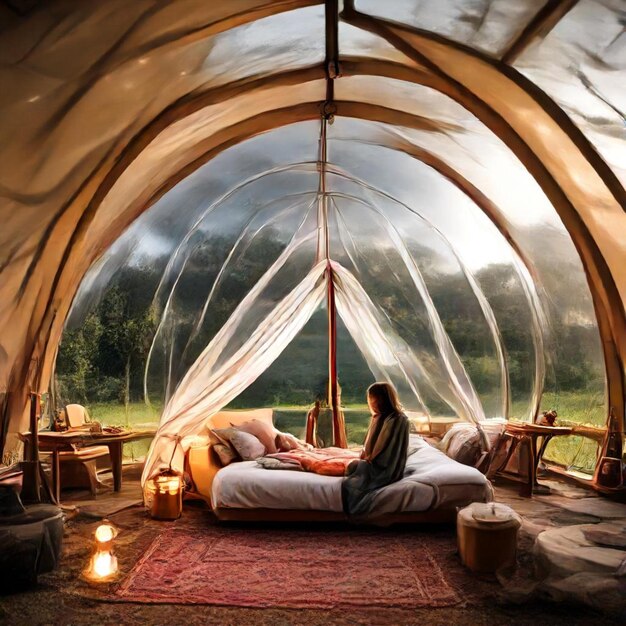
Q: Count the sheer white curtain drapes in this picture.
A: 2